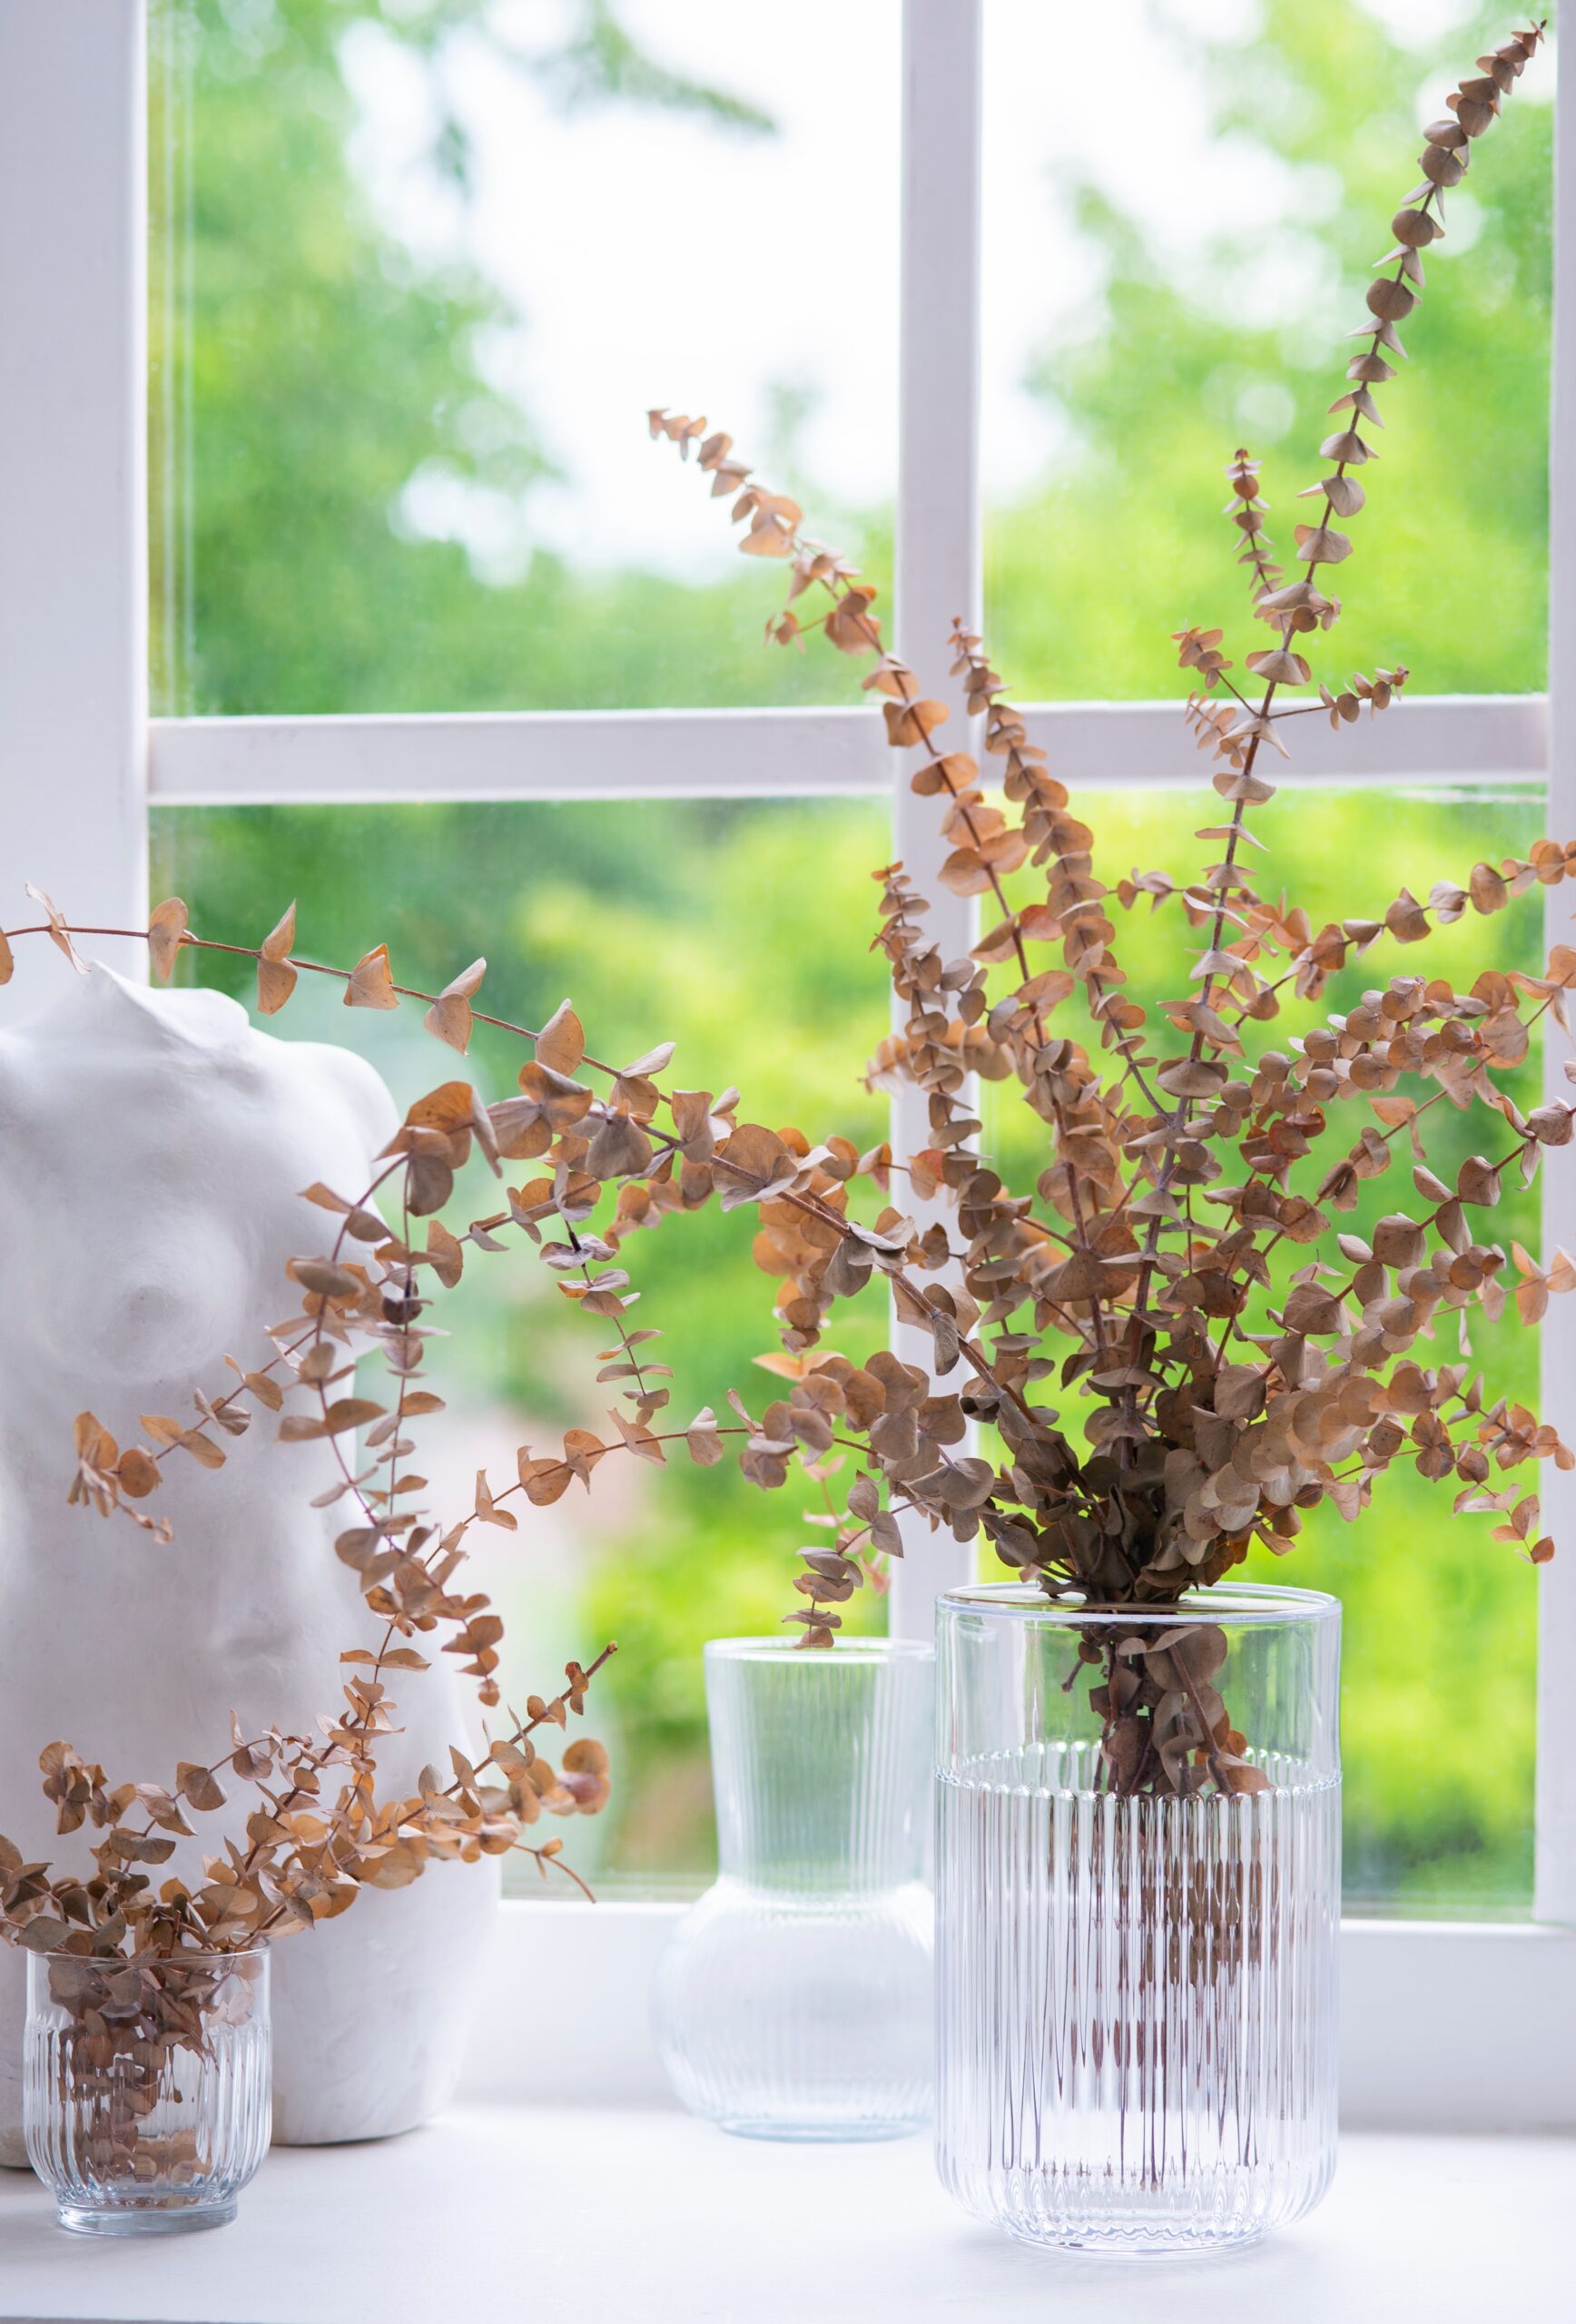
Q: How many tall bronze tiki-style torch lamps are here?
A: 0